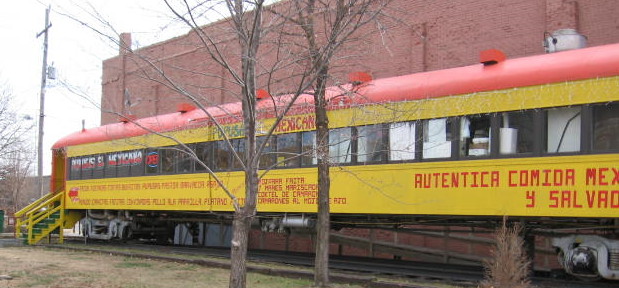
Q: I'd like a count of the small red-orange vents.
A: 5